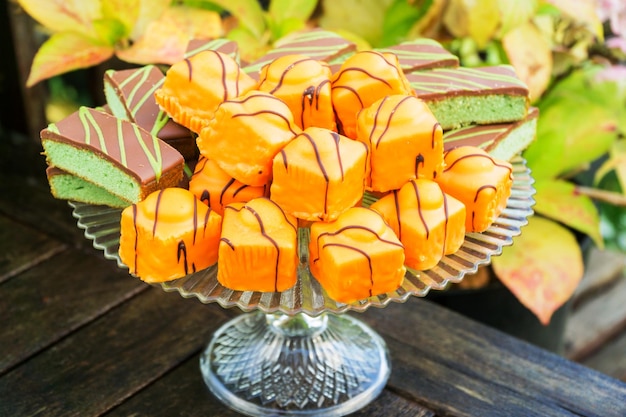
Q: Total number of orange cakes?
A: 12